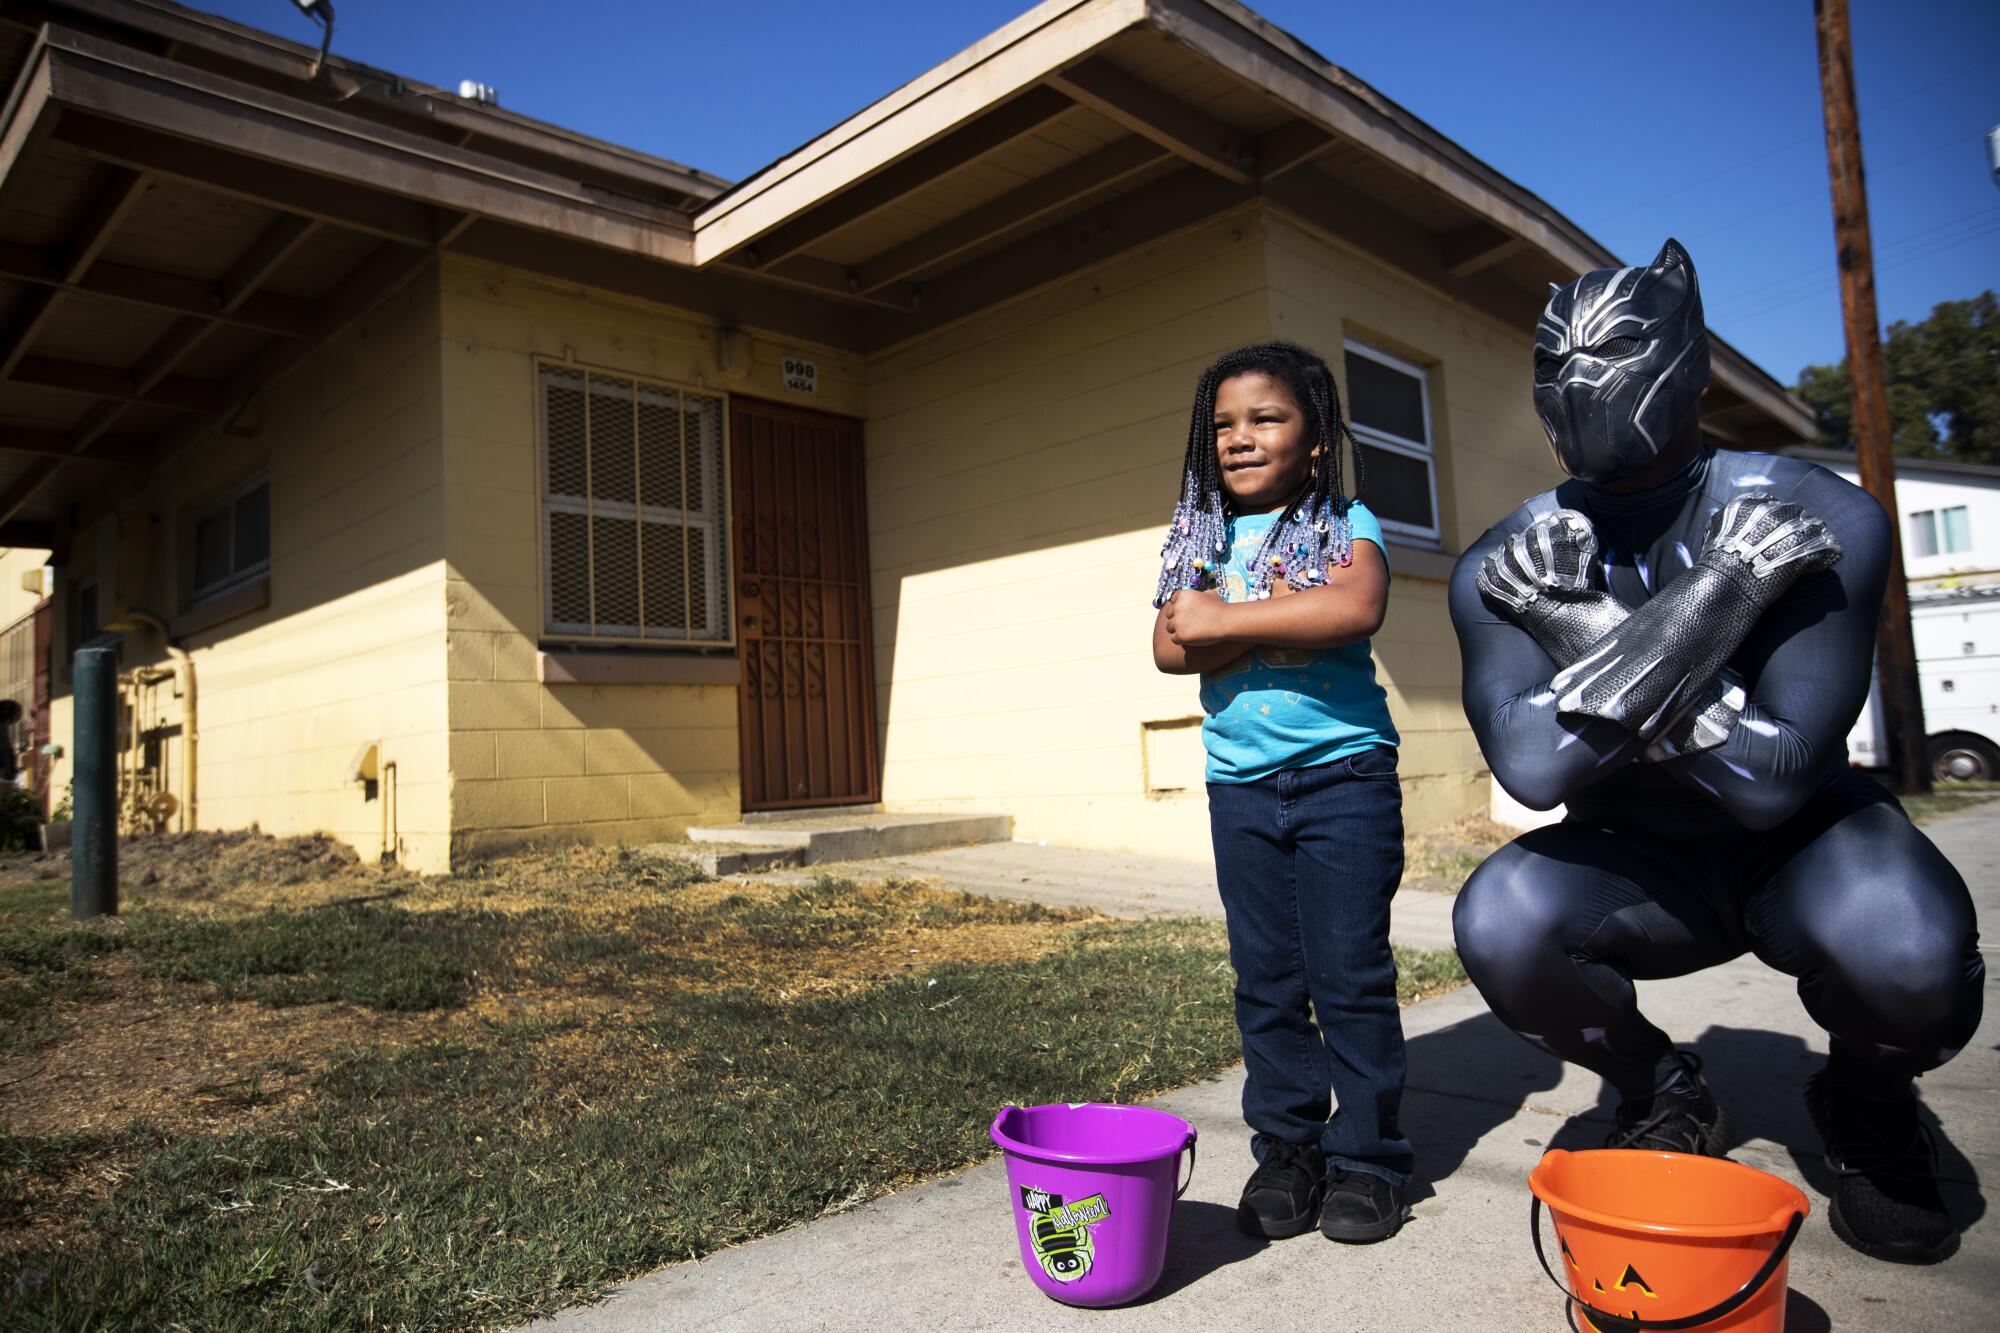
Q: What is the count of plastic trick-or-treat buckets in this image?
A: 2